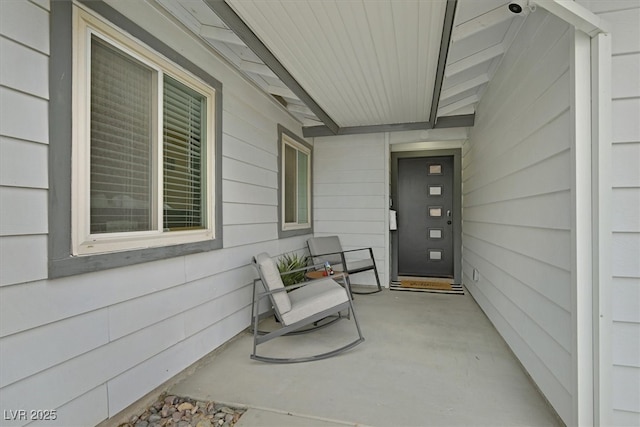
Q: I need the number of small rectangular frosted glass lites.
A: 5